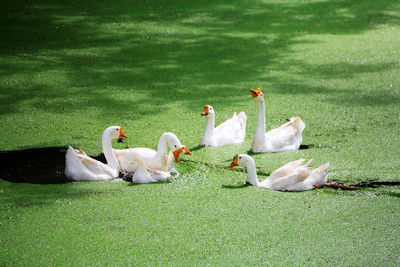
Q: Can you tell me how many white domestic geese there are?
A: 6